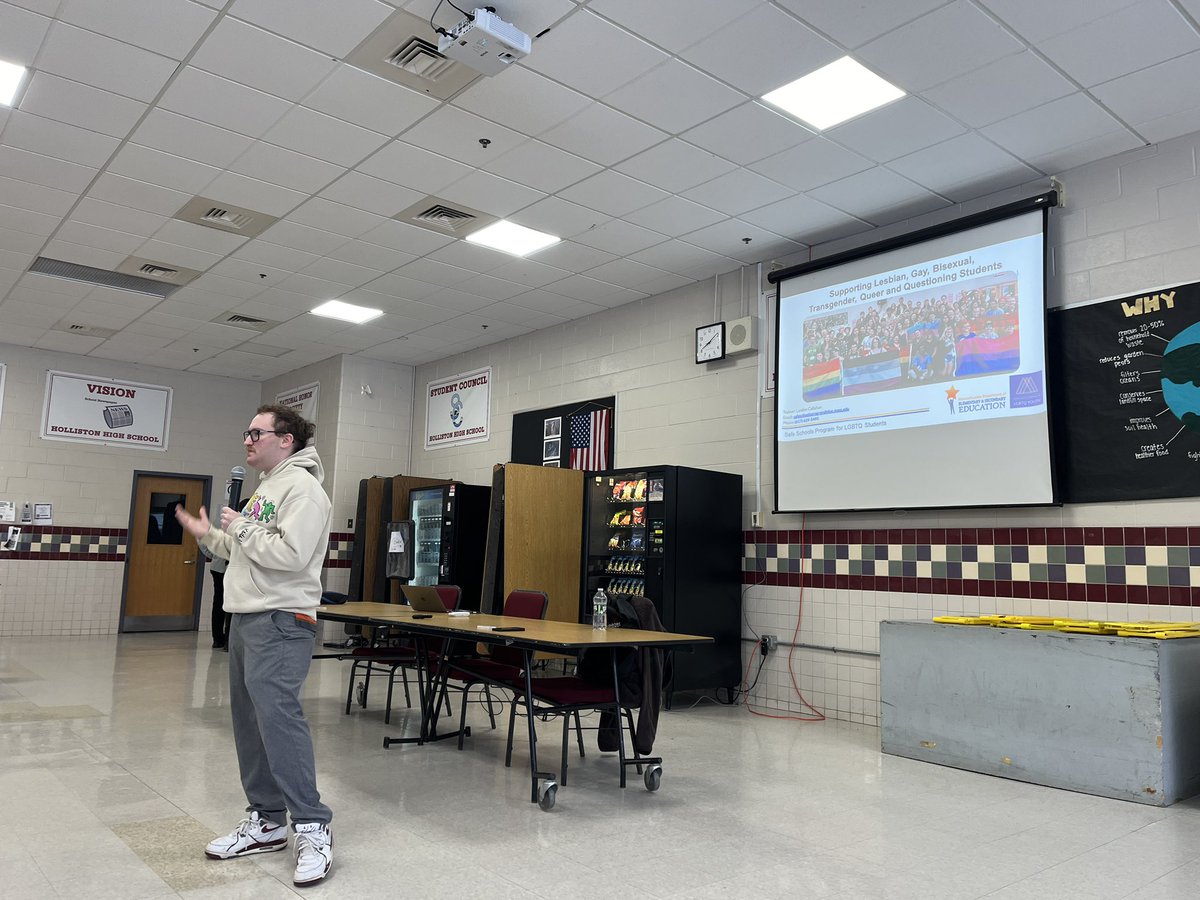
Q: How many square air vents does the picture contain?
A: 6